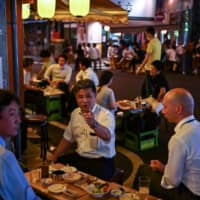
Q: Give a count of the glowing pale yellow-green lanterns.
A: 3